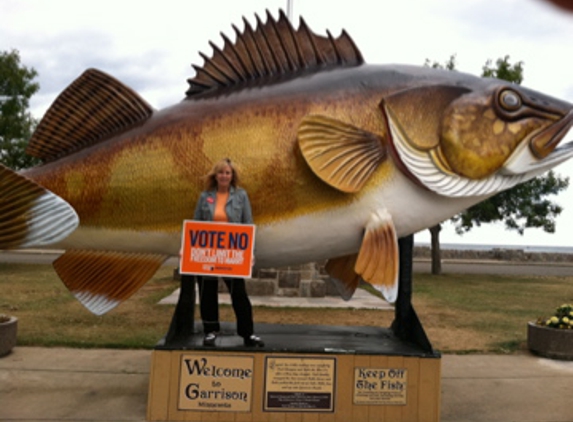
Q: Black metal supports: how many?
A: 2